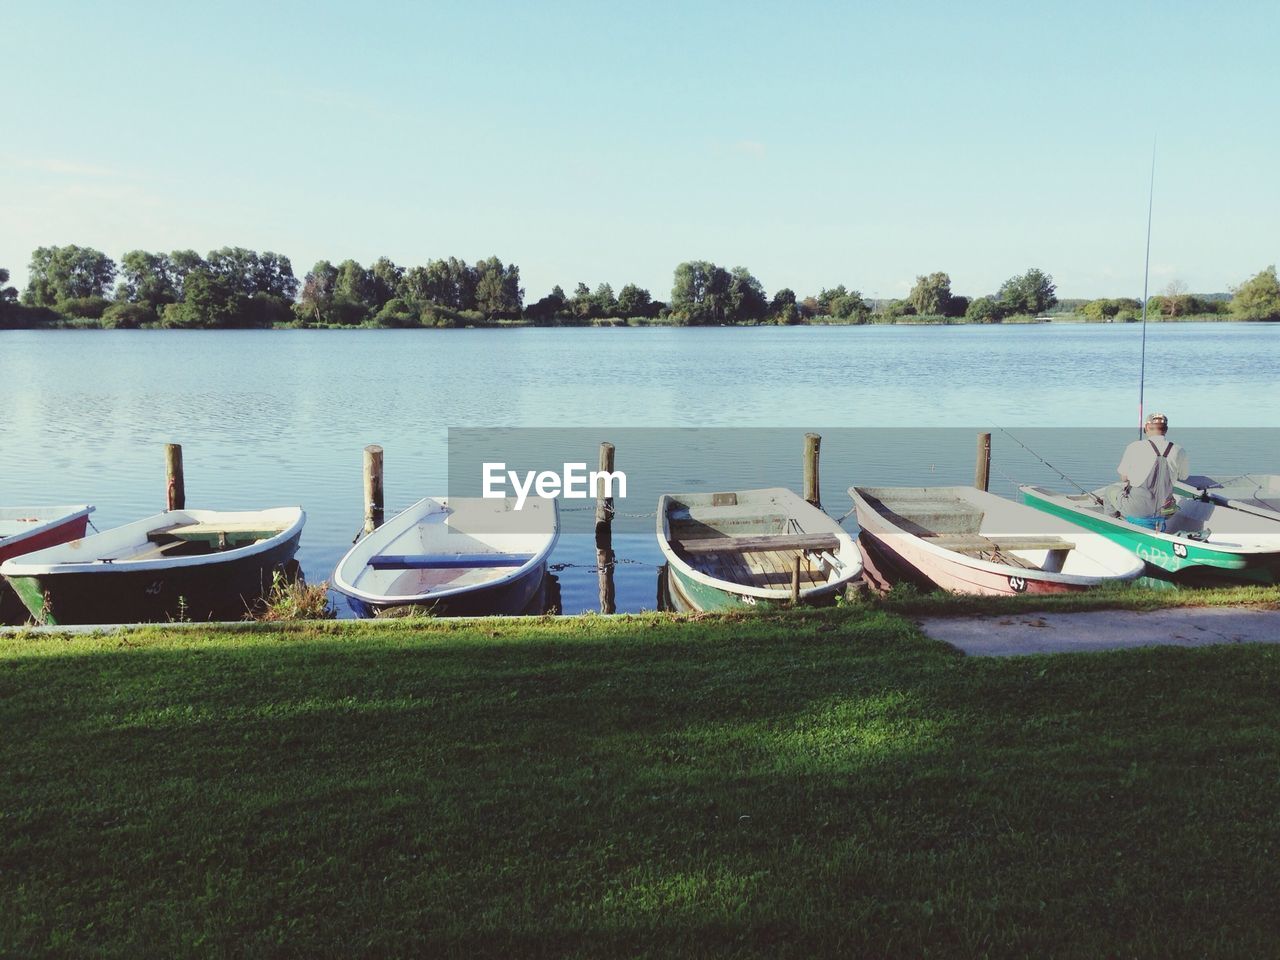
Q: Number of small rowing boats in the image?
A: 7